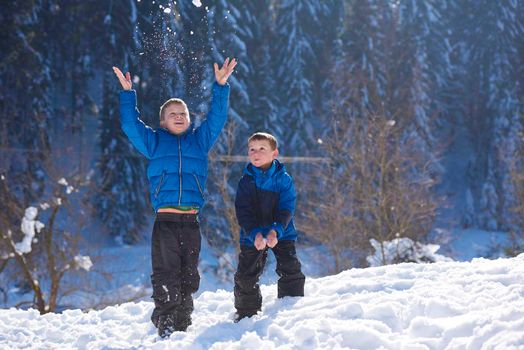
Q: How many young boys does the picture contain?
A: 2